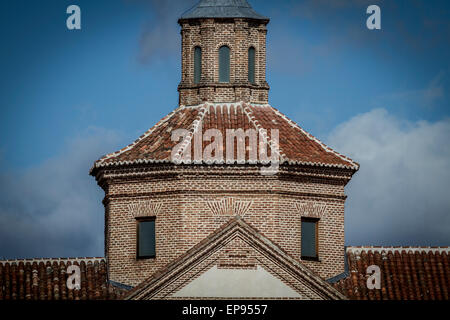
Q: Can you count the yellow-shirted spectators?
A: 0